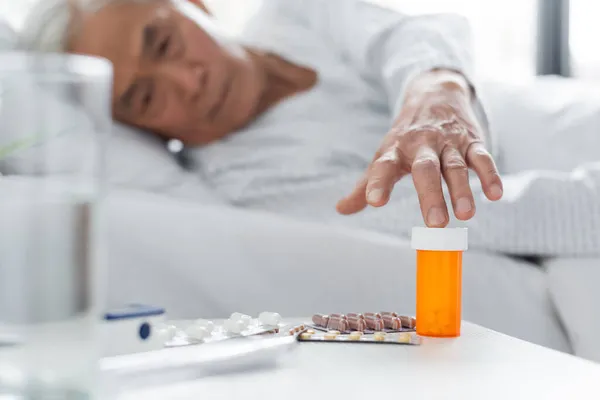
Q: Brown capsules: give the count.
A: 10